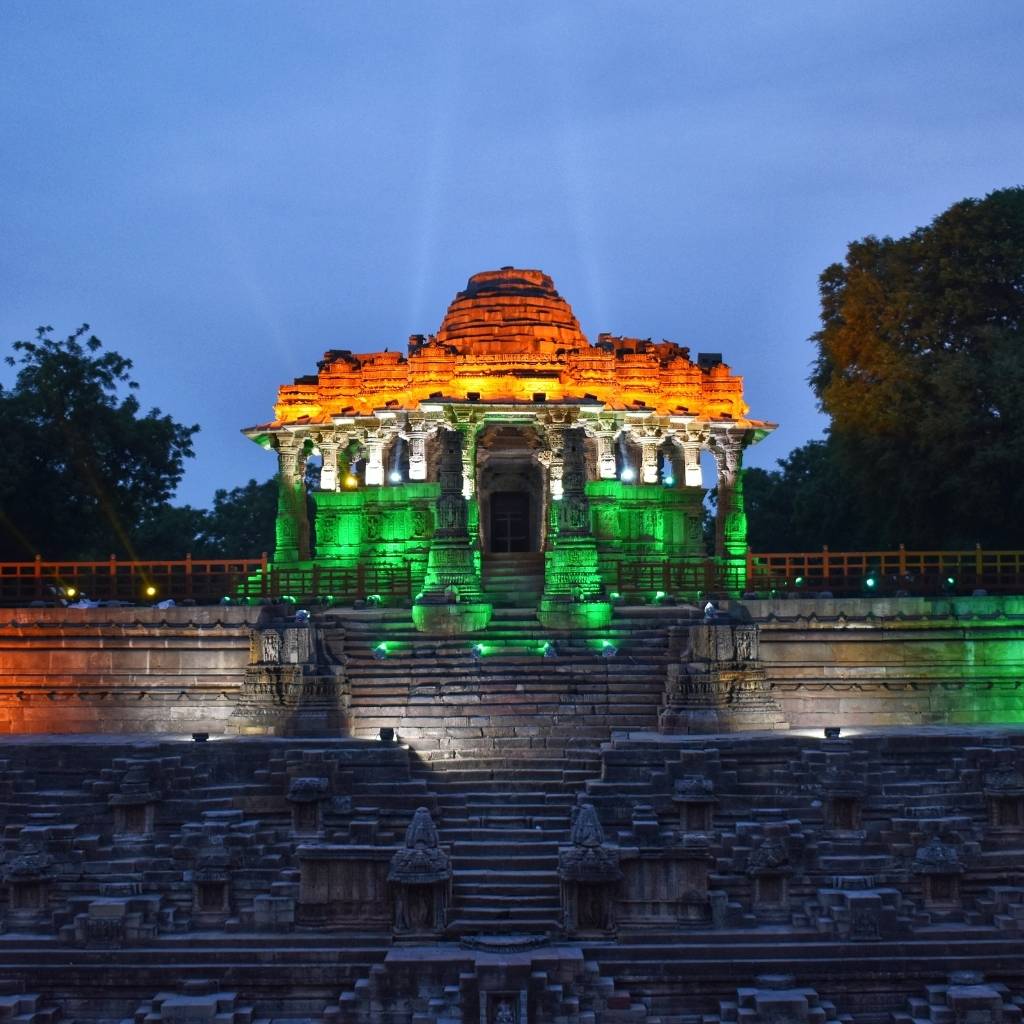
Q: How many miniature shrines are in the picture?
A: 11